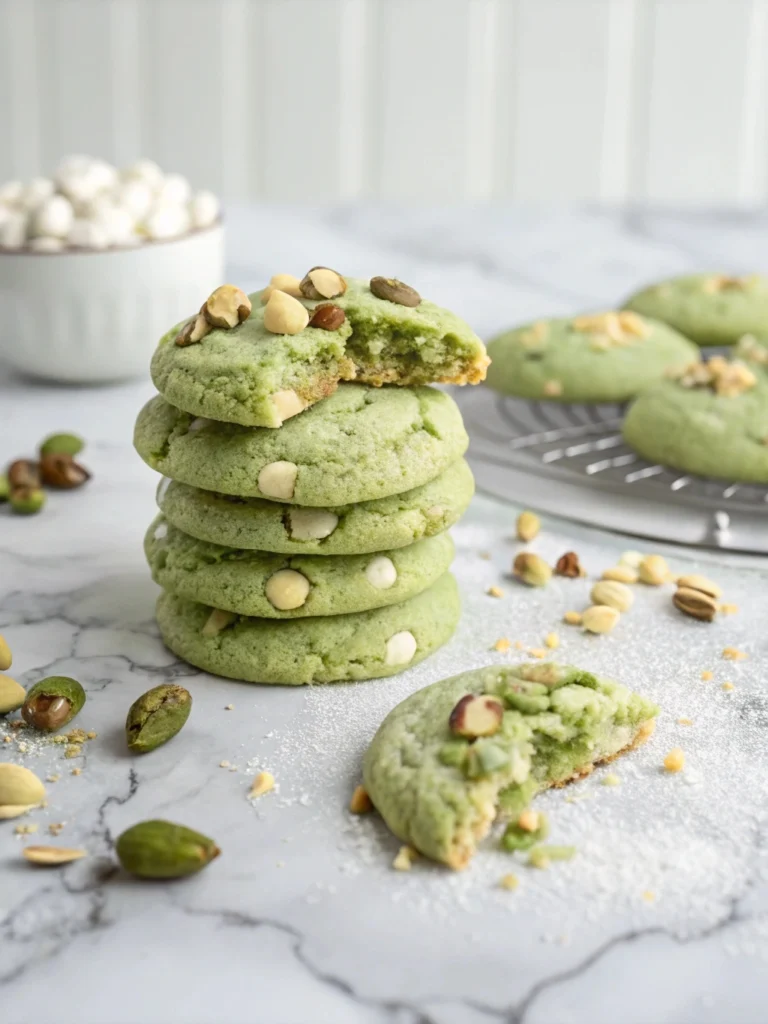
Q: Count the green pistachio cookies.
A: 9